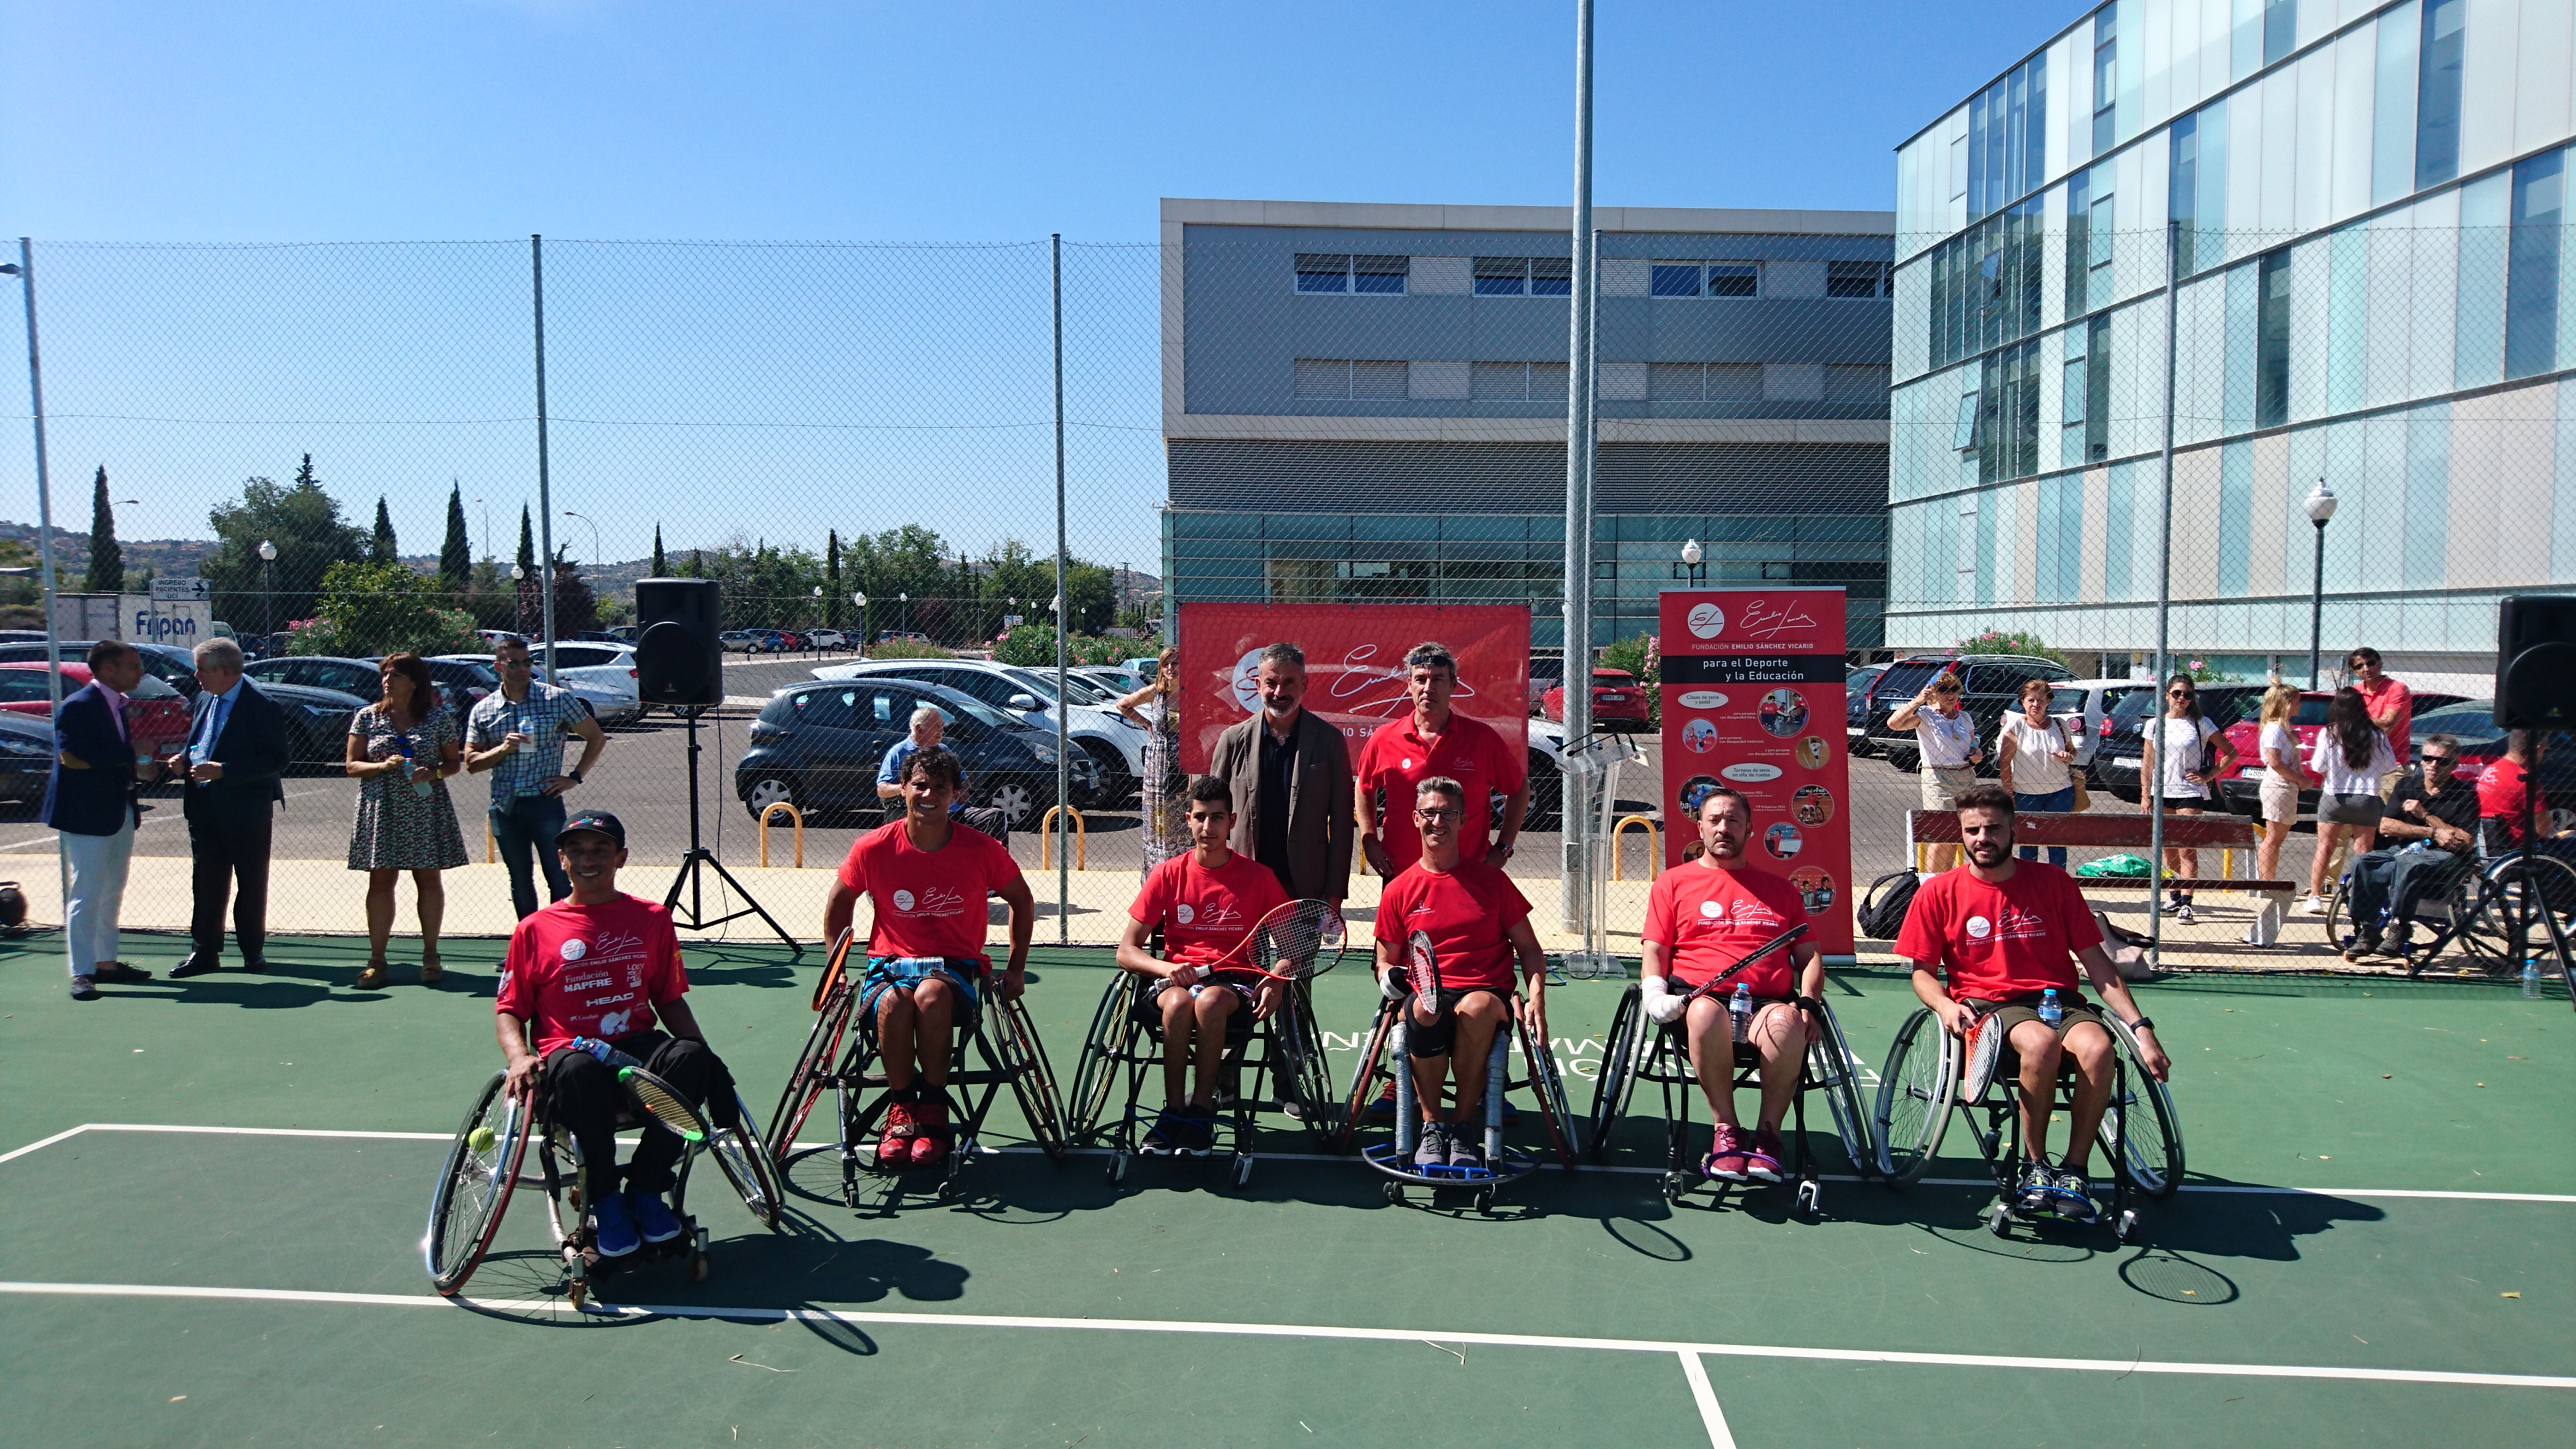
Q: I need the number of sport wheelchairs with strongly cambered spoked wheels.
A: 6